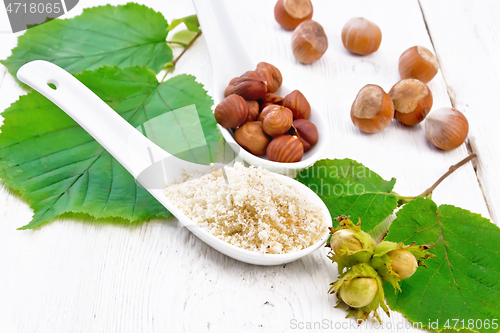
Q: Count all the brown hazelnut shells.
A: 7